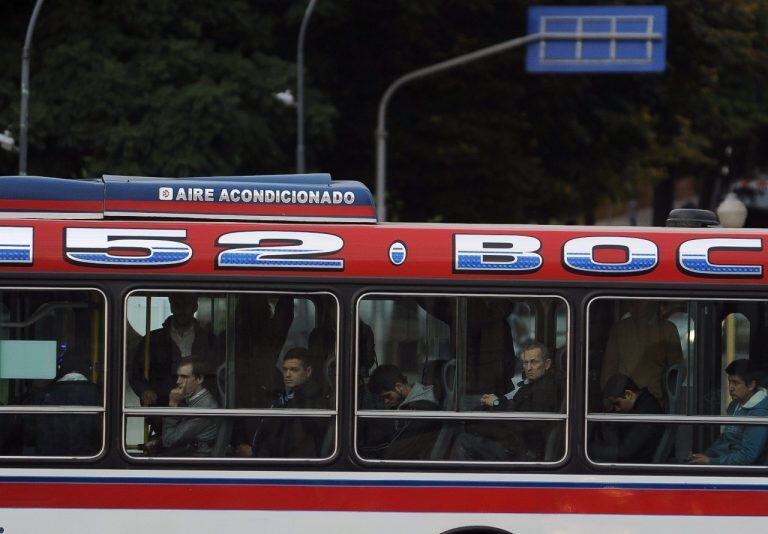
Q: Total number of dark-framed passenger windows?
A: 4